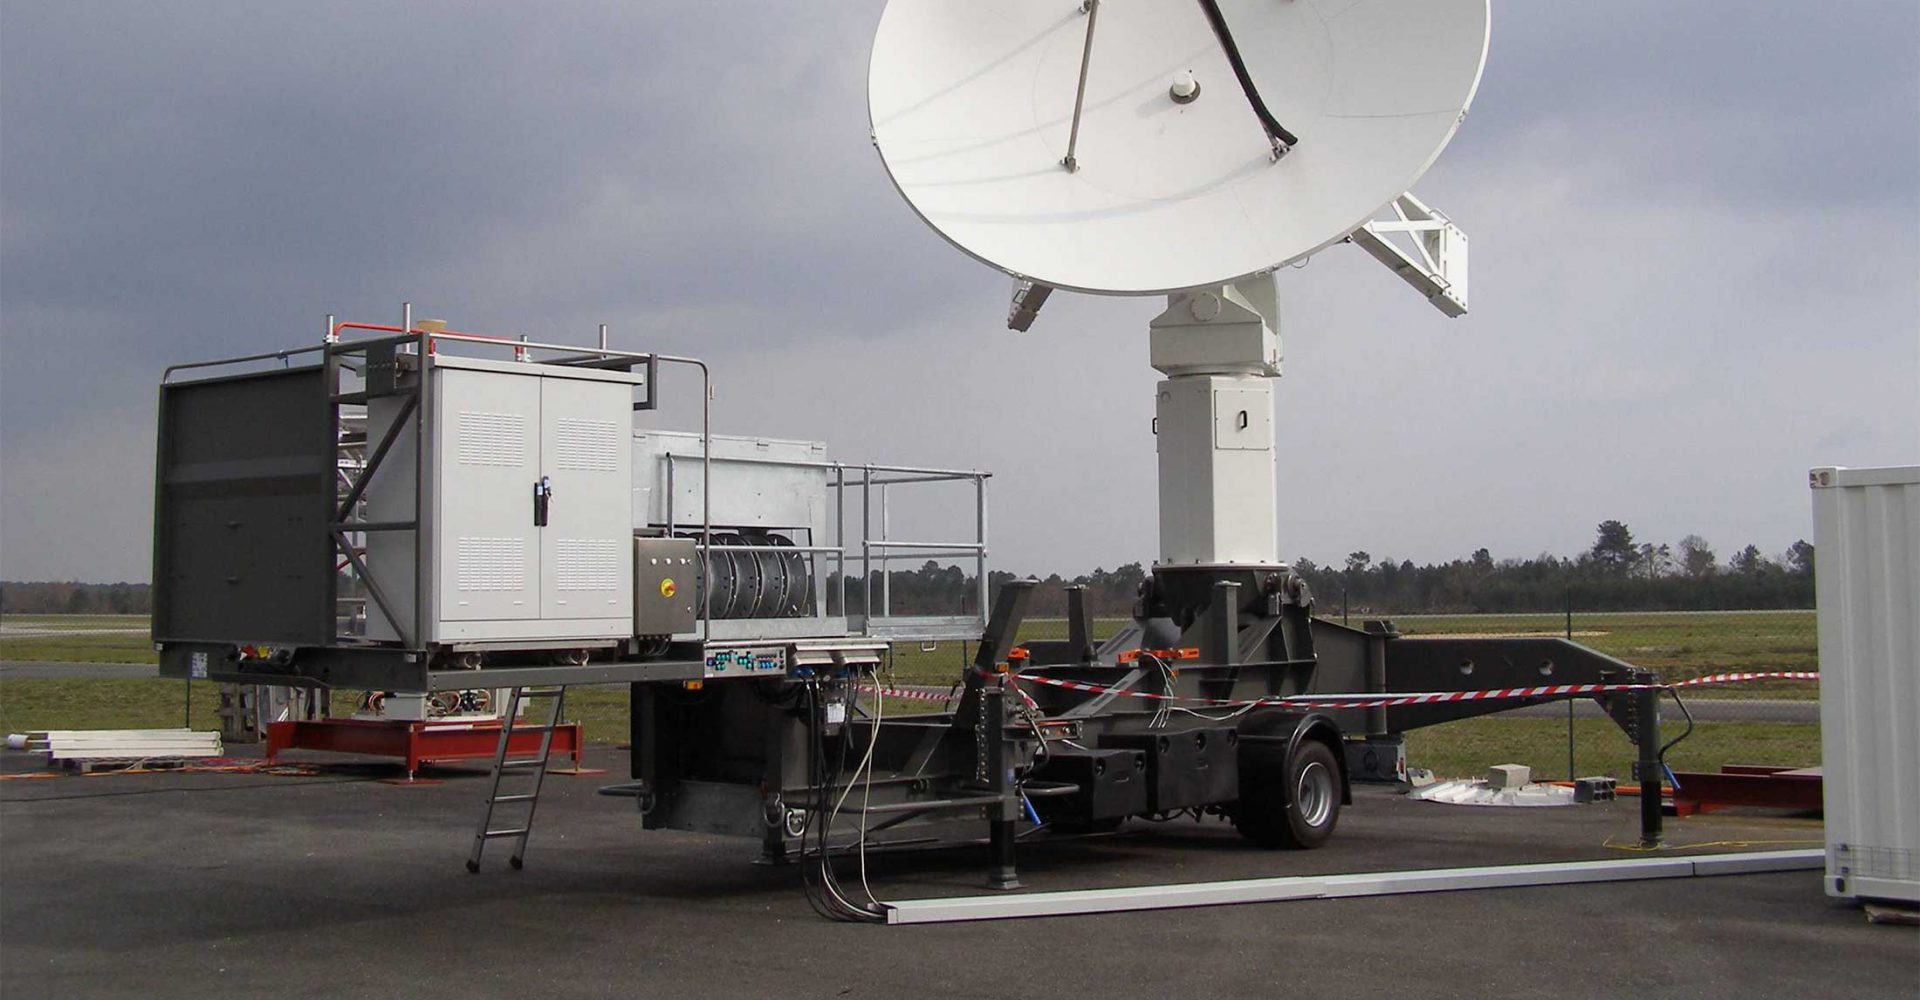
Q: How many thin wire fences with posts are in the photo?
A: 1